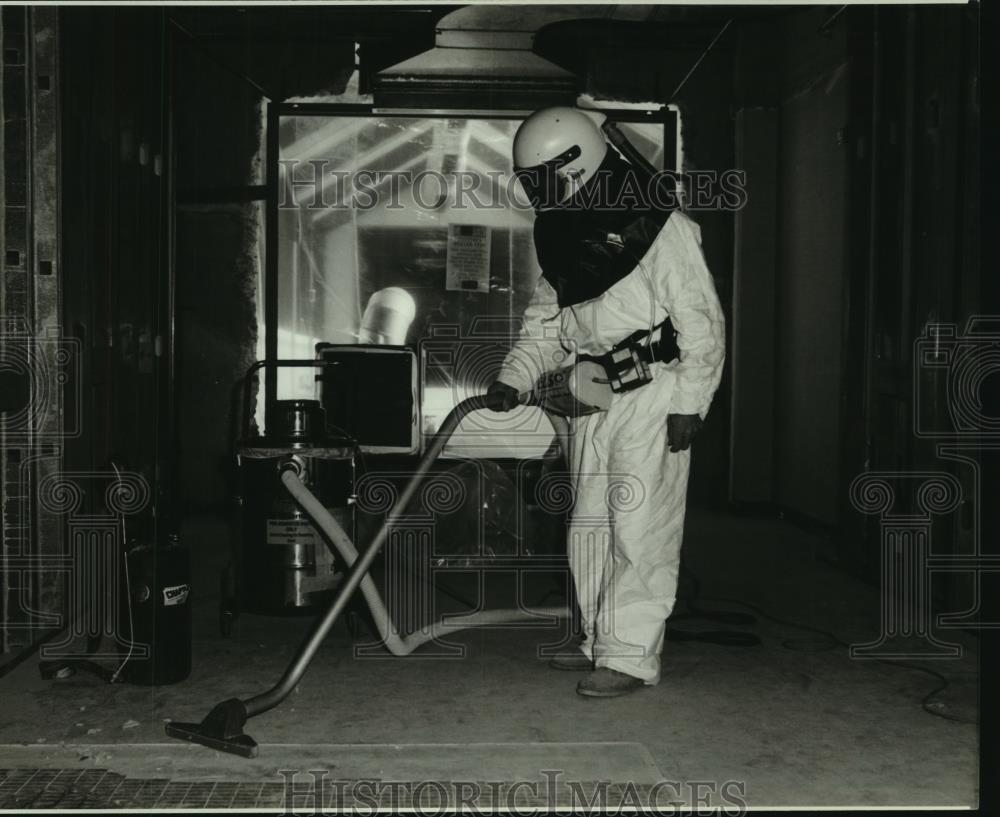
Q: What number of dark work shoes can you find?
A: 2